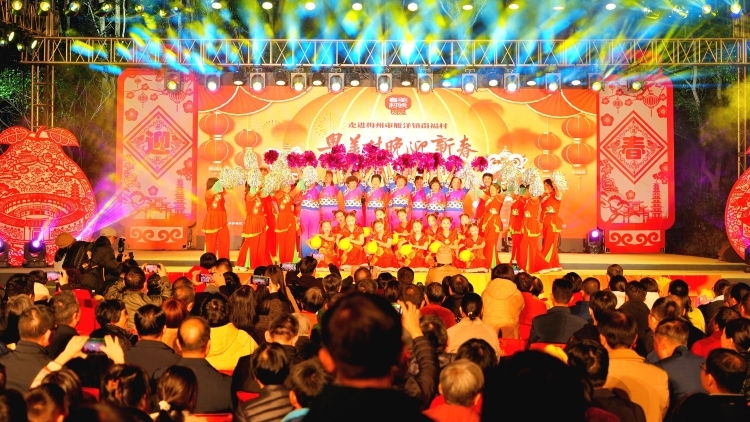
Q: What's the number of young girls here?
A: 11